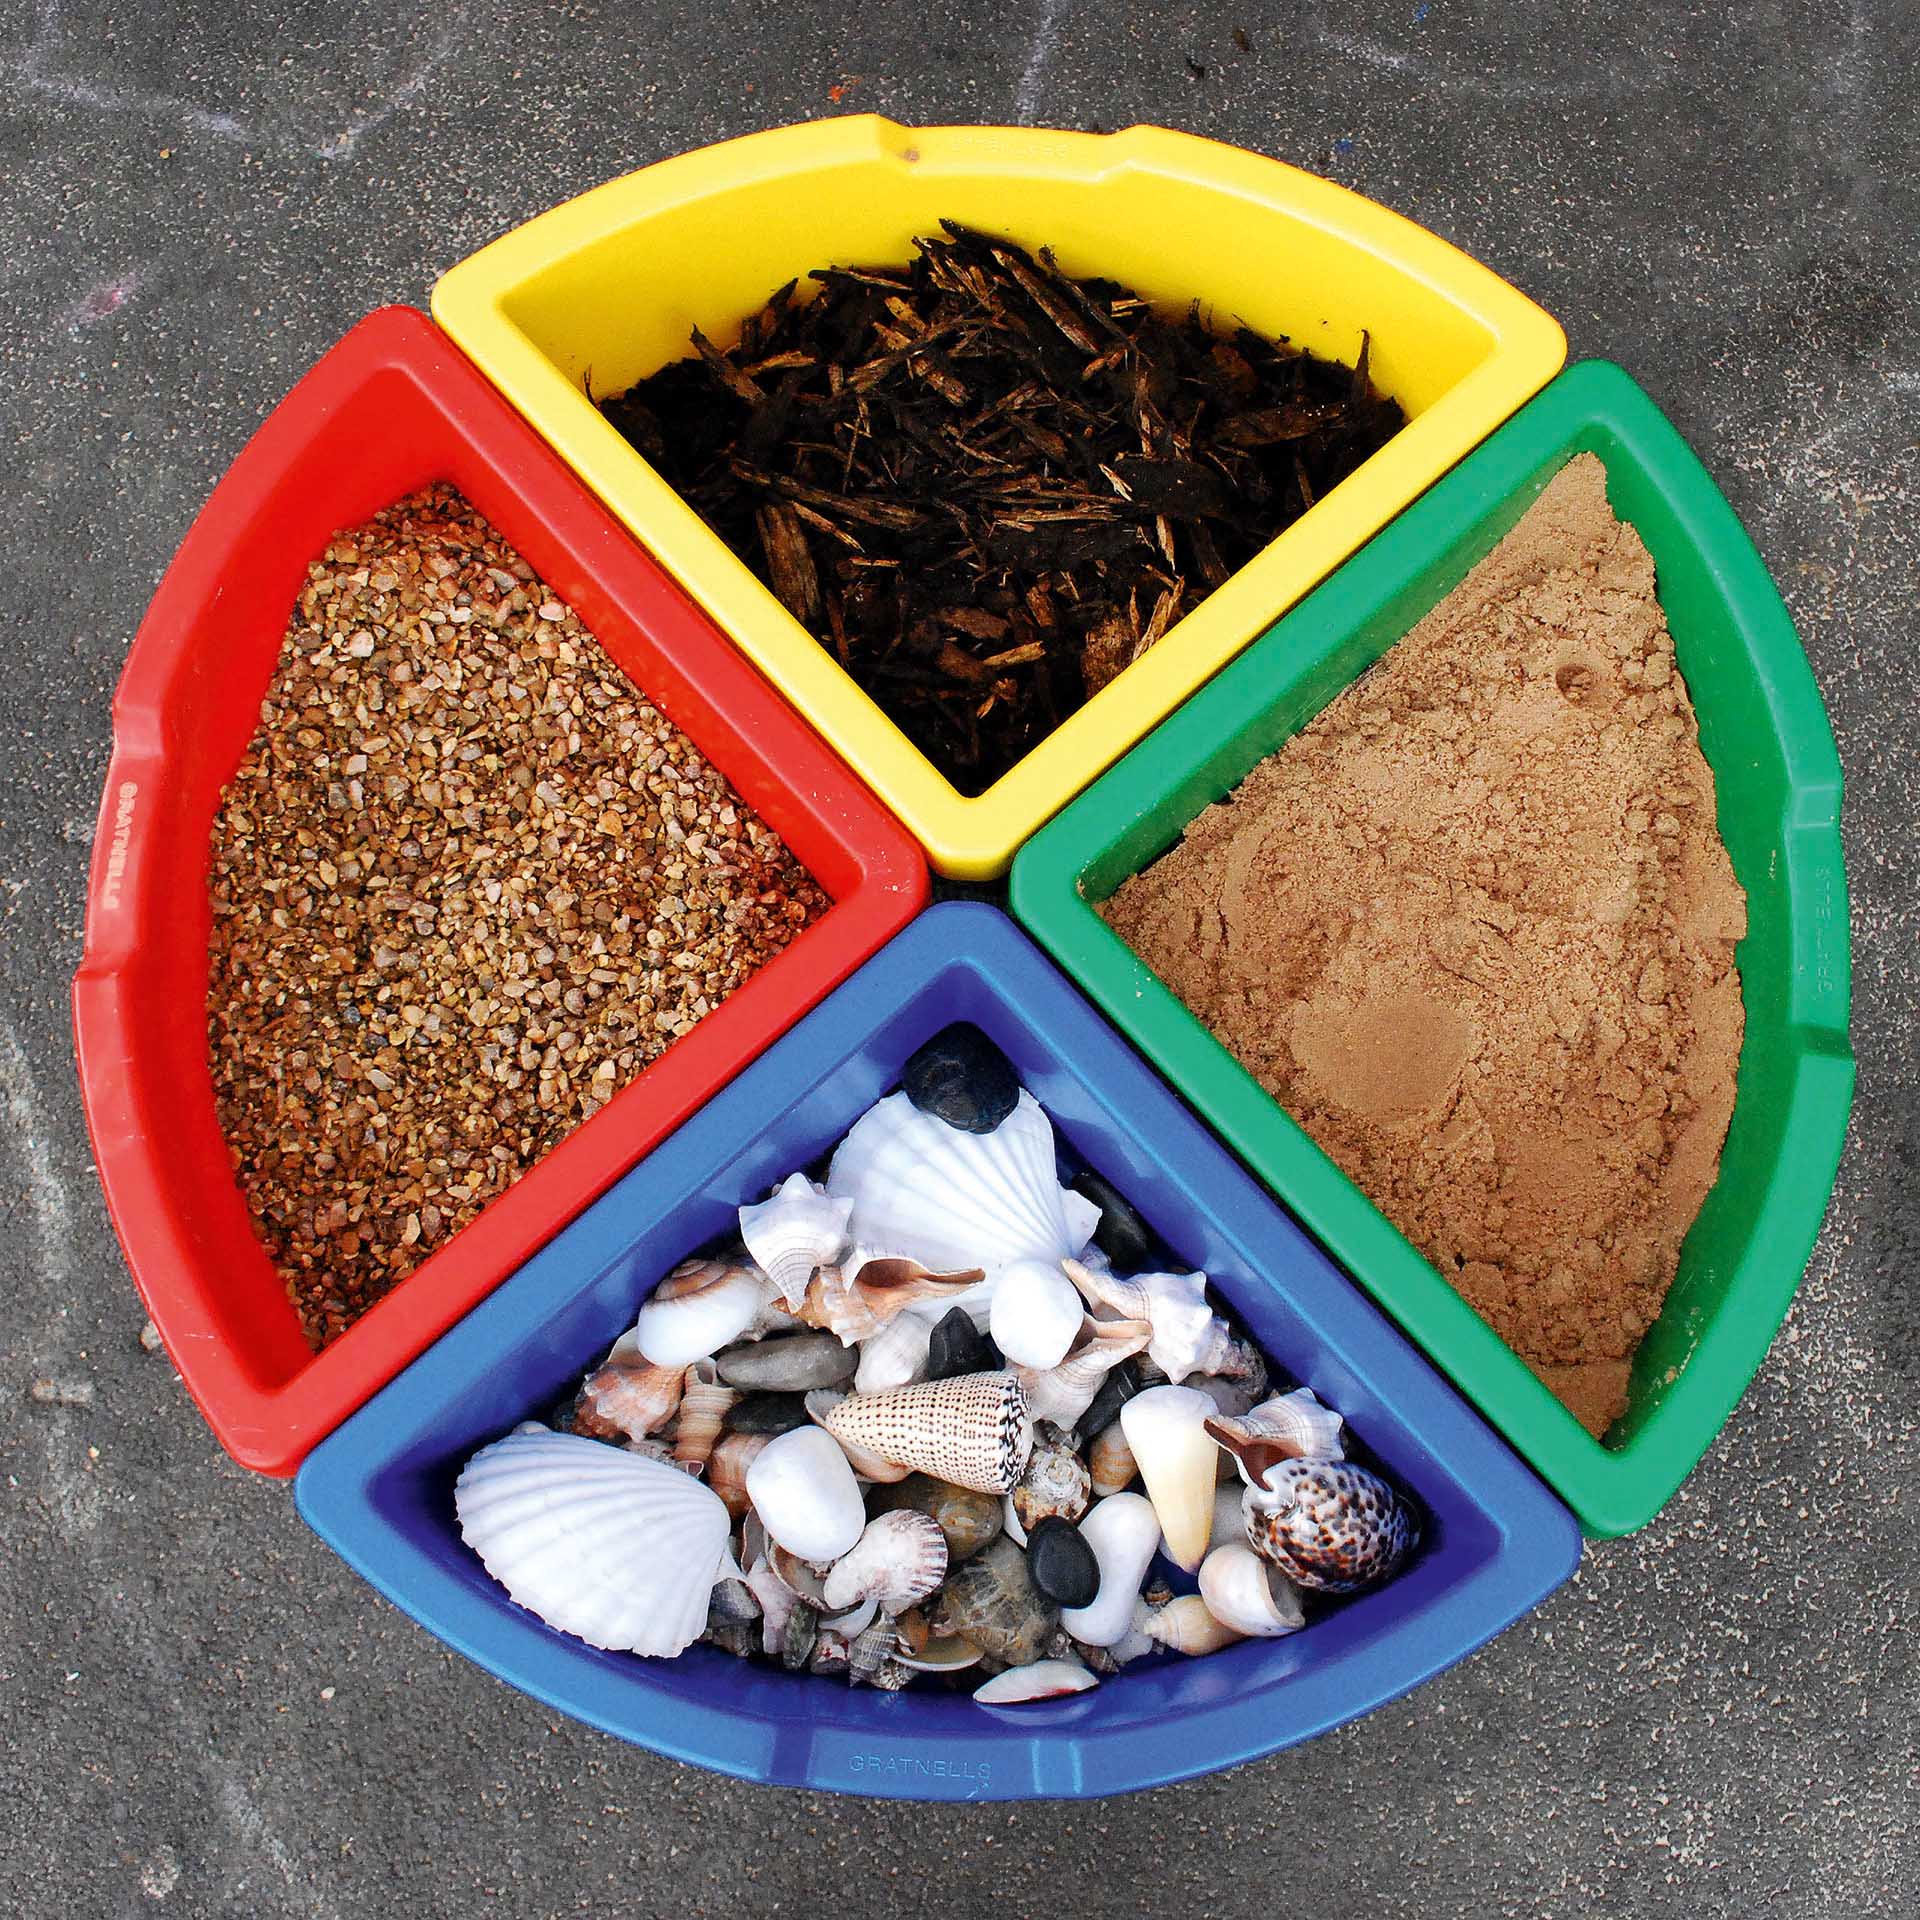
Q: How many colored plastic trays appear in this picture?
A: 4